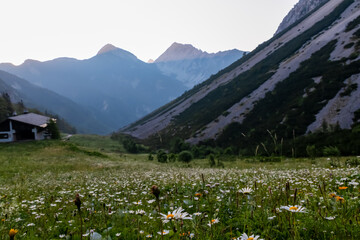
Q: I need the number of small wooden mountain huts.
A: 1